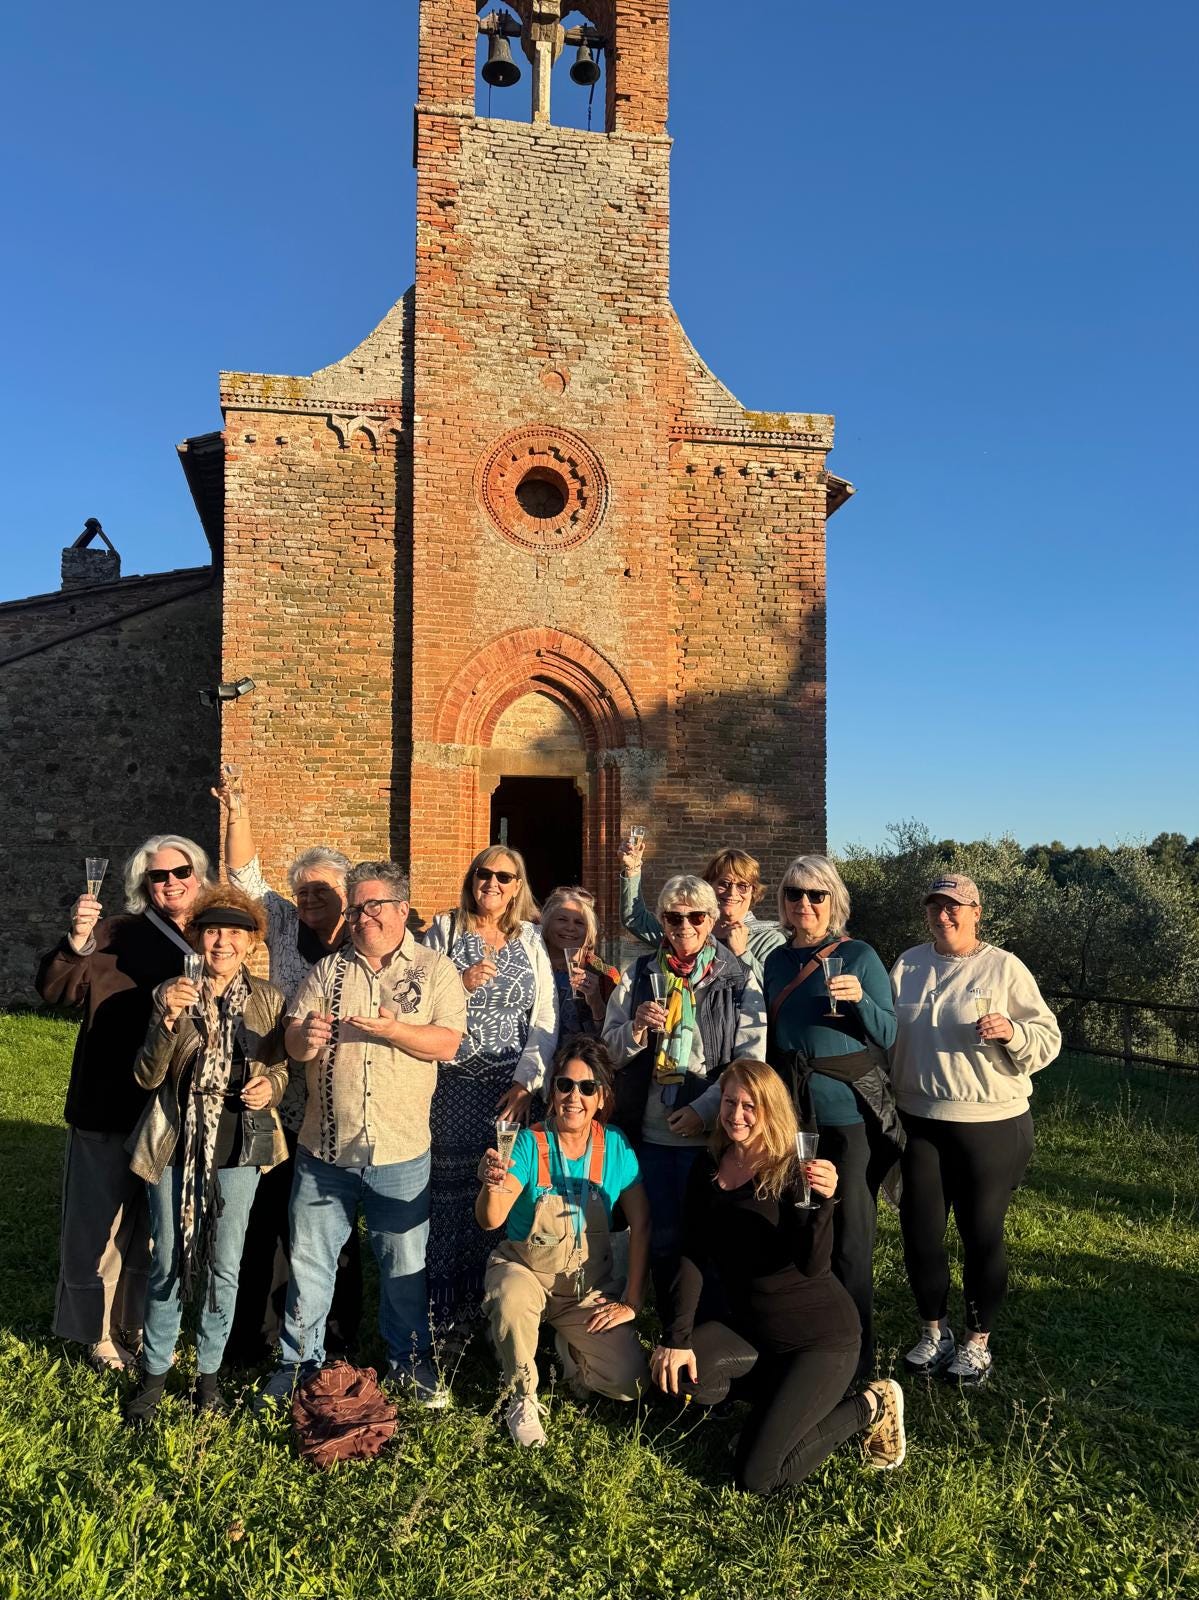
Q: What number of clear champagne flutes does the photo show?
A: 12